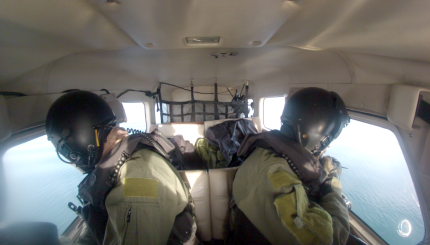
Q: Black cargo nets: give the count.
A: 1